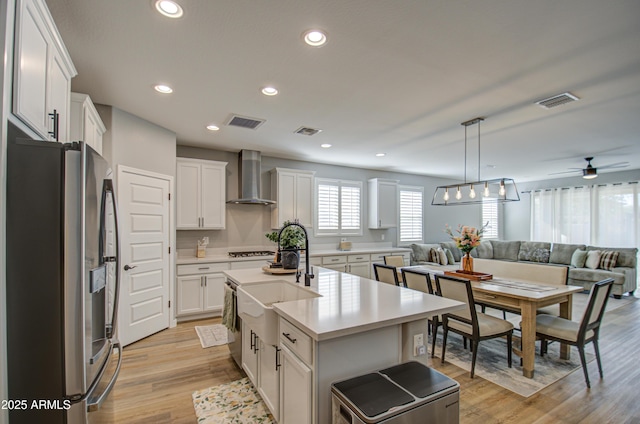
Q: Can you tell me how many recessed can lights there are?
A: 7